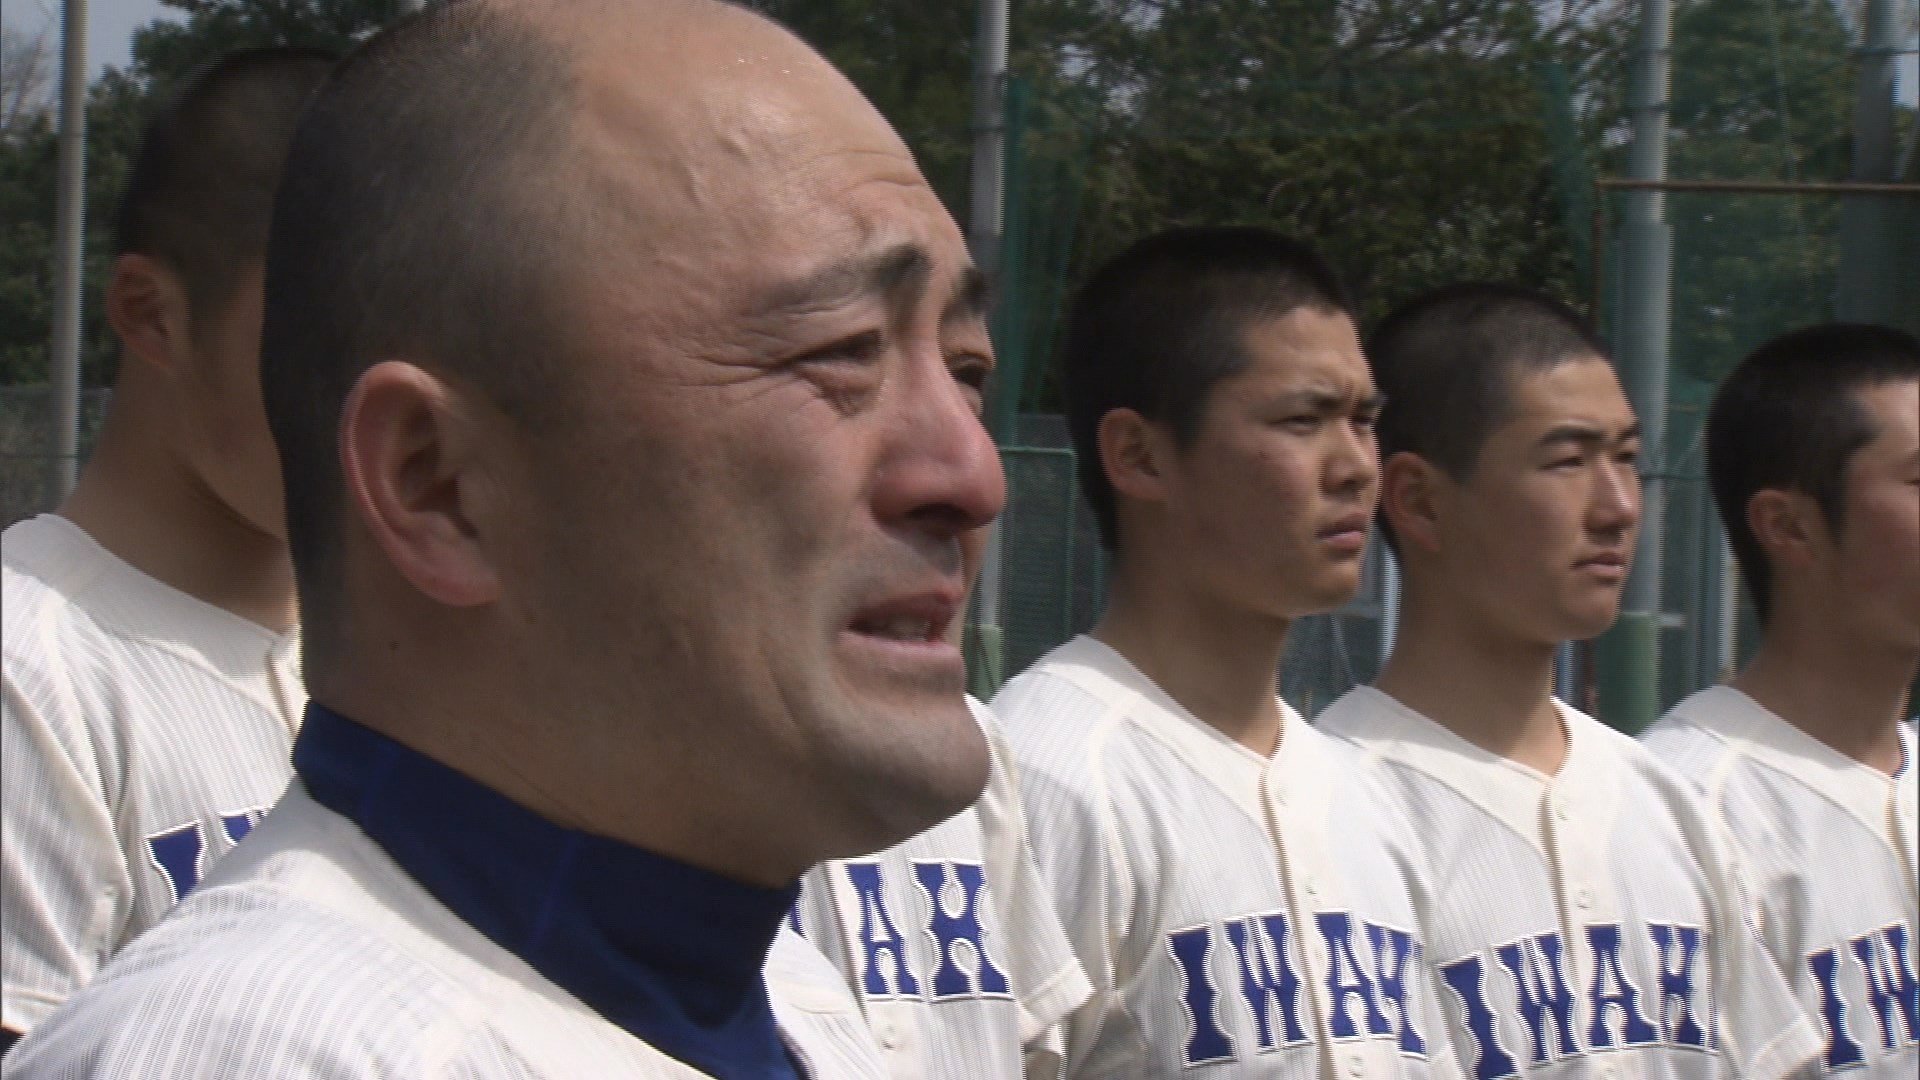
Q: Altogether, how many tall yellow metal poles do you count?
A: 0